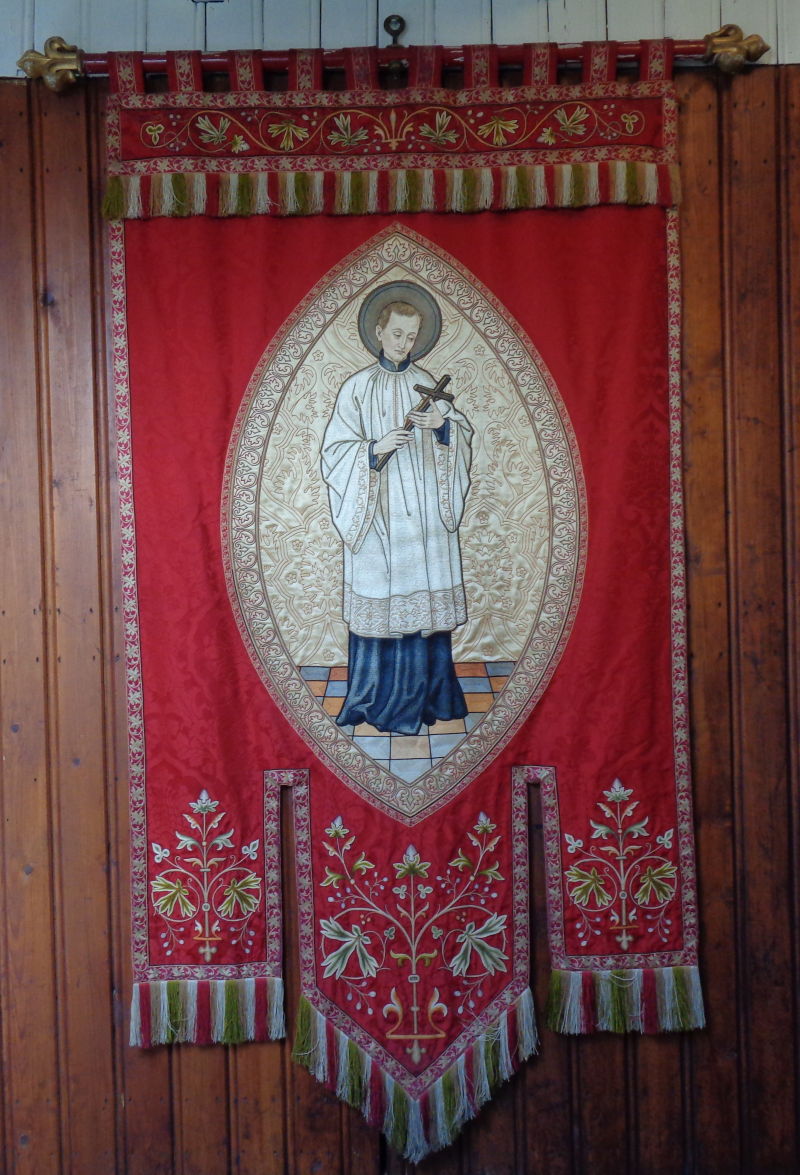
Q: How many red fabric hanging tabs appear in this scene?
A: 10